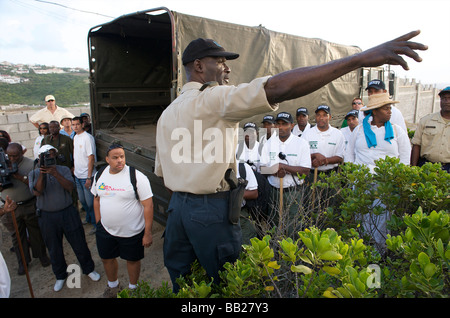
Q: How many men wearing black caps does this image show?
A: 8